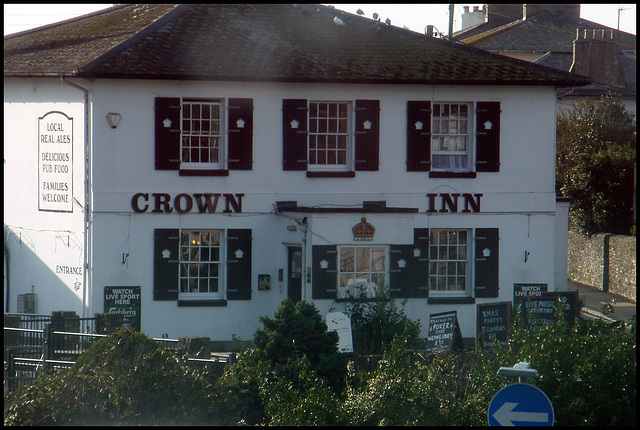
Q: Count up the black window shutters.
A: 12